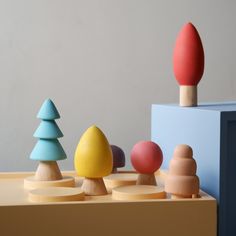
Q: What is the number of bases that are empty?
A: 3